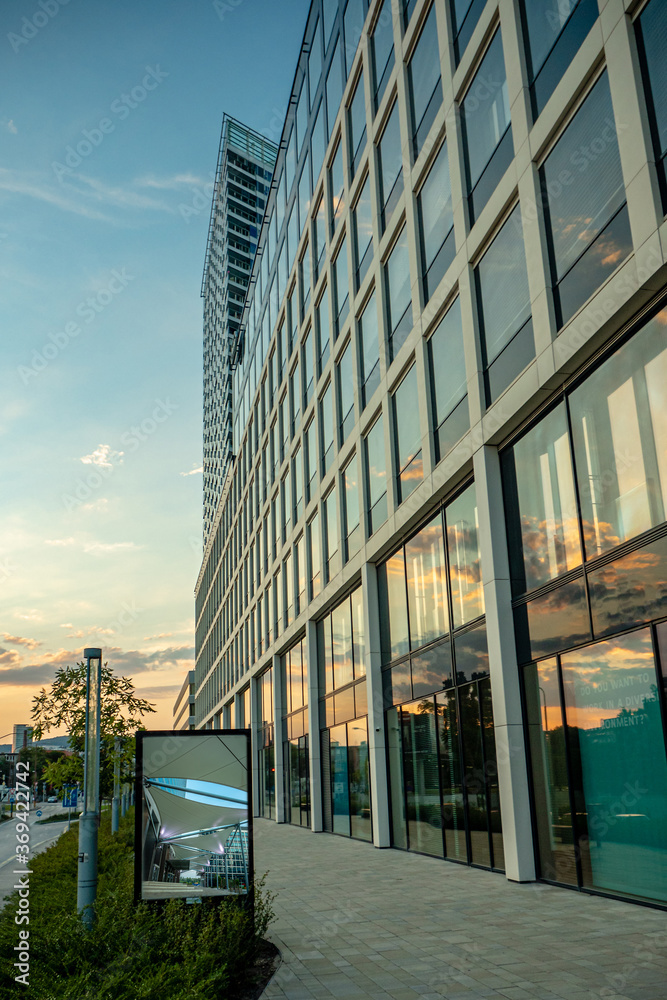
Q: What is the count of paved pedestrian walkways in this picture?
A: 1